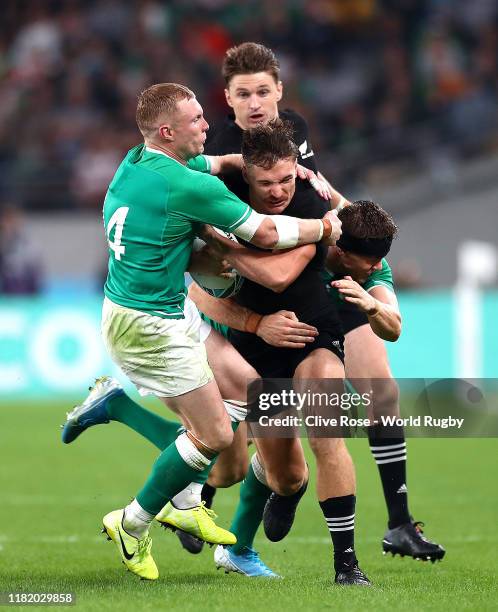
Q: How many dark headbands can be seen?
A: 1